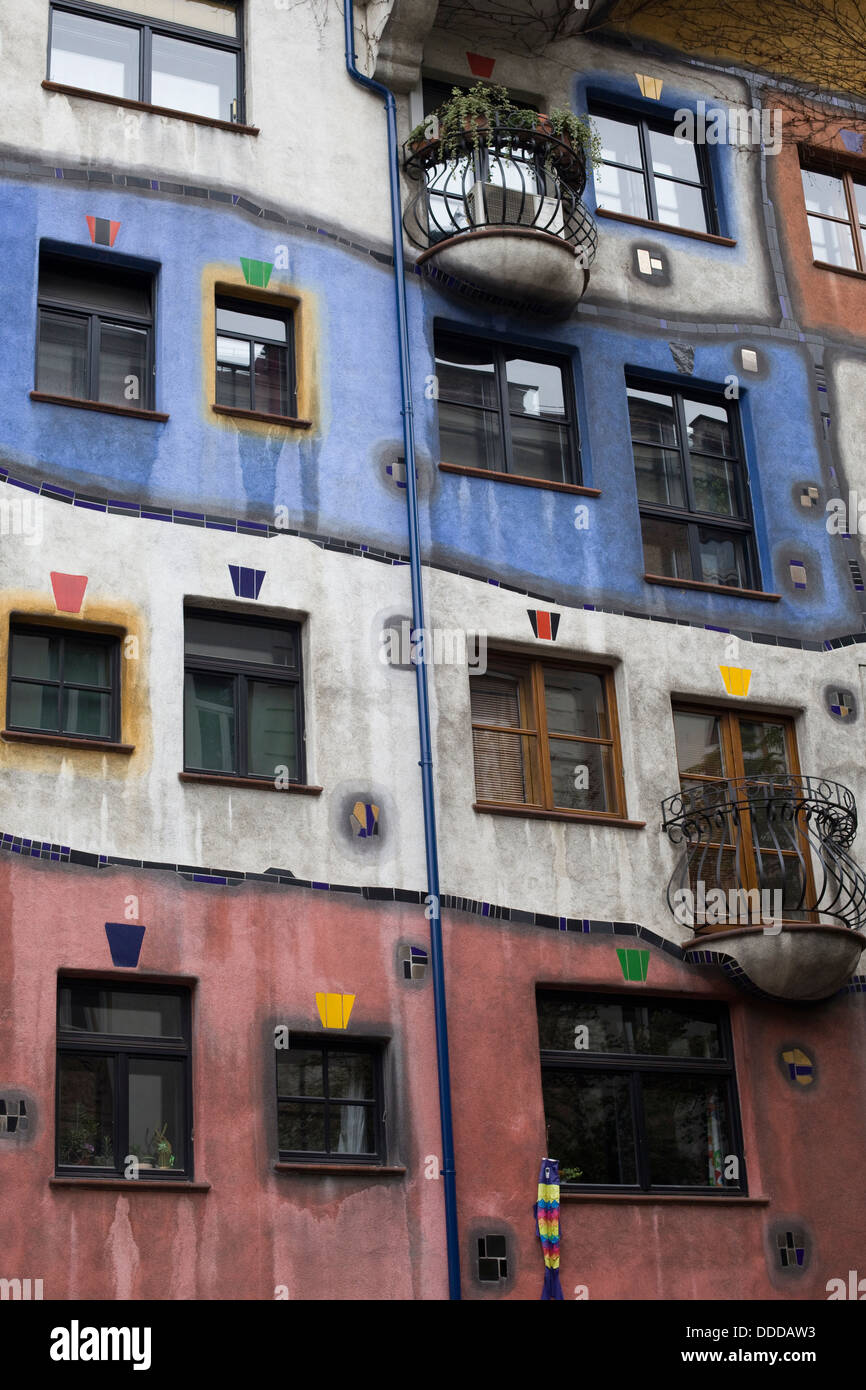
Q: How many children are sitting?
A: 0